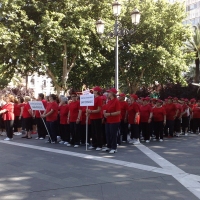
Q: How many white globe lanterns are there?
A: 3